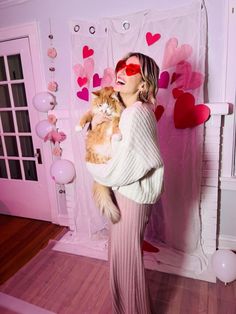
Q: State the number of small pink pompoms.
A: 4